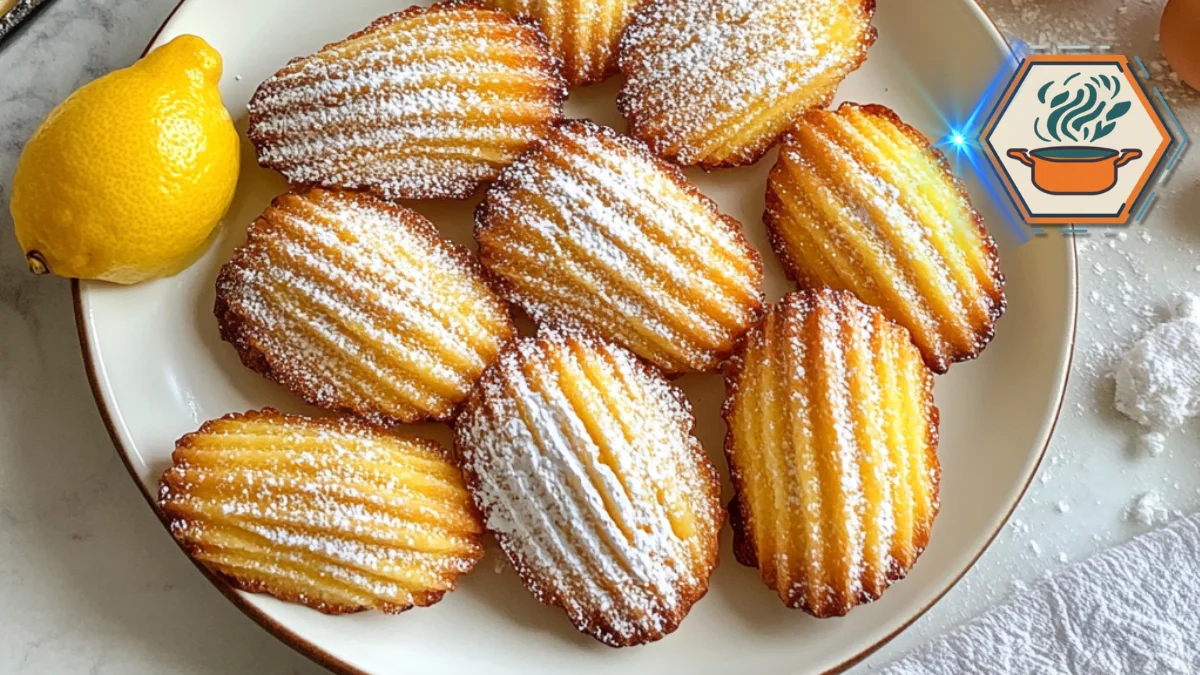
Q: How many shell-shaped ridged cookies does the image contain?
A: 9